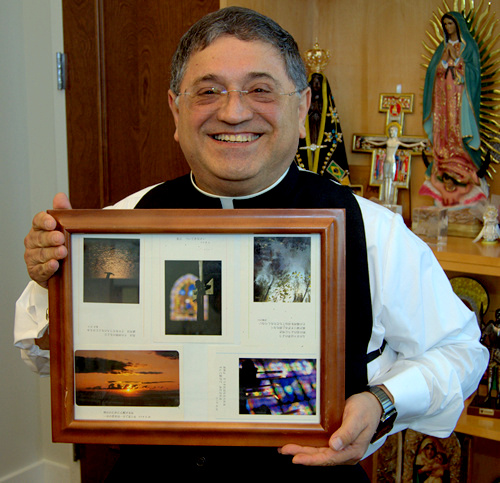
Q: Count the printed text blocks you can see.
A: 5